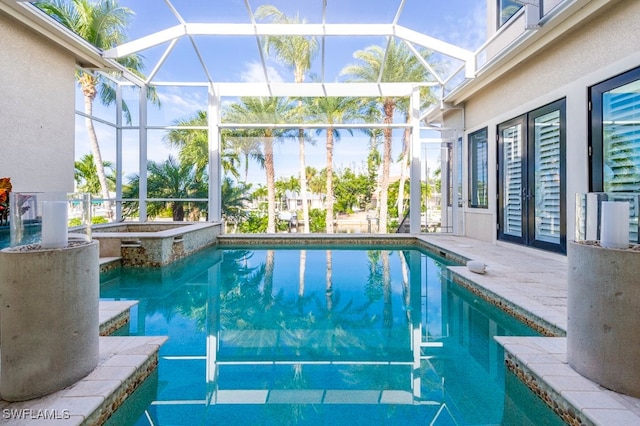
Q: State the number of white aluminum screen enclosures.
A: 1